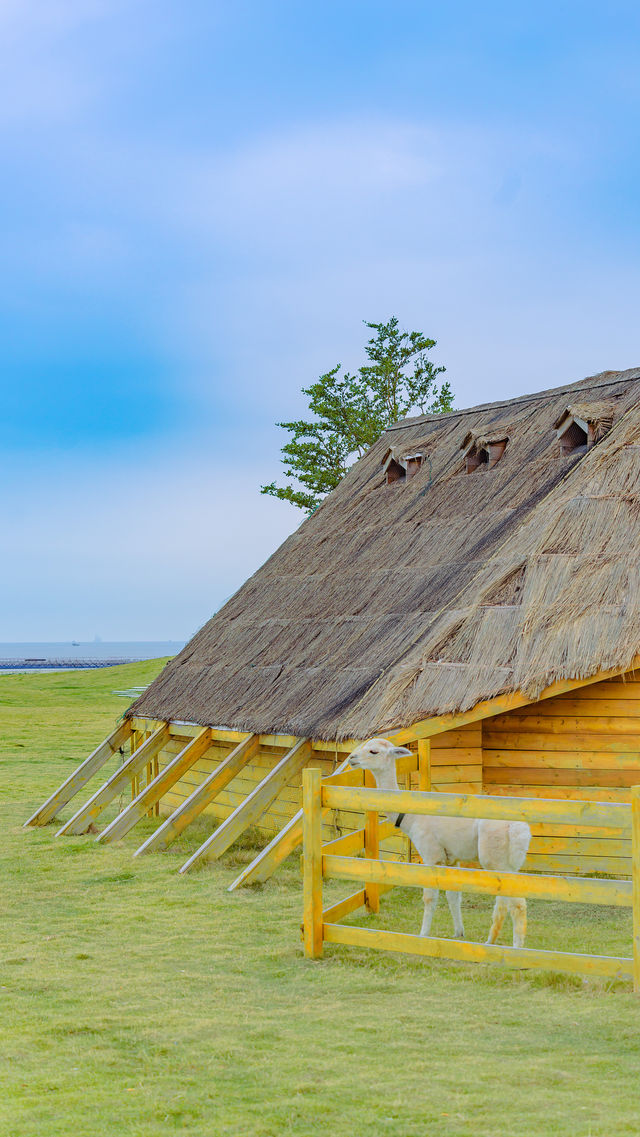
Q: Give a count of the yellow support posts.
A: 6